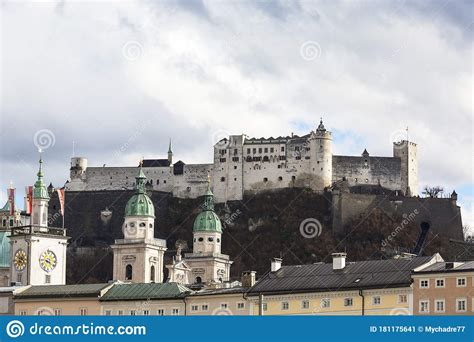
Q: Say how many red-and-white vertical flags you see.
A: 3